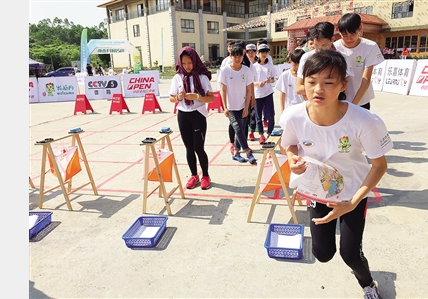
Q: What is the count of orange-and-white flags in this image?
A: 3